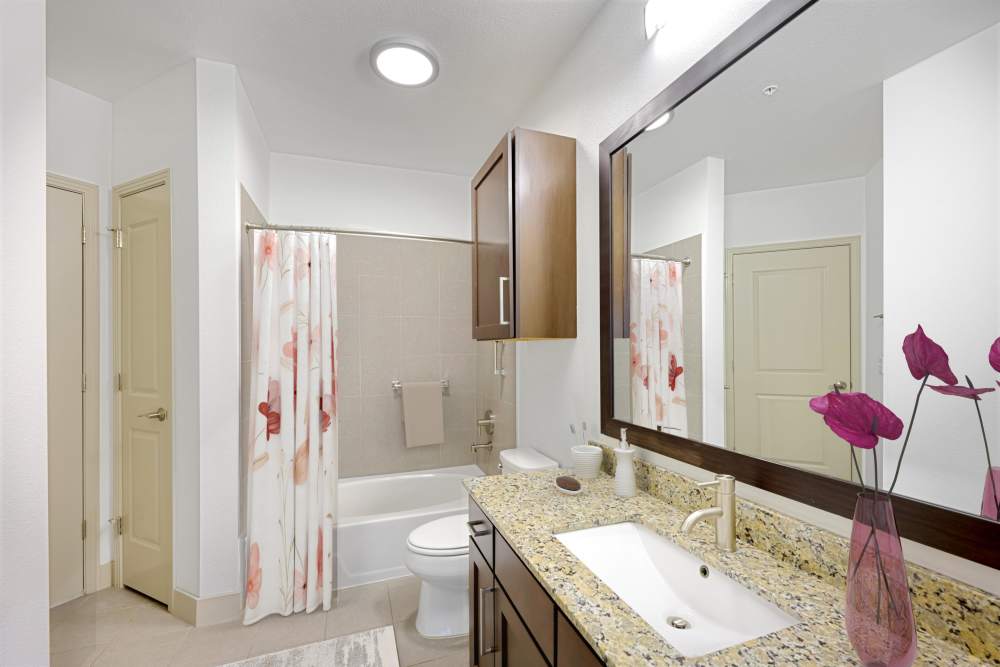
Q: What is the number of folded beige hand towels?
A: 1